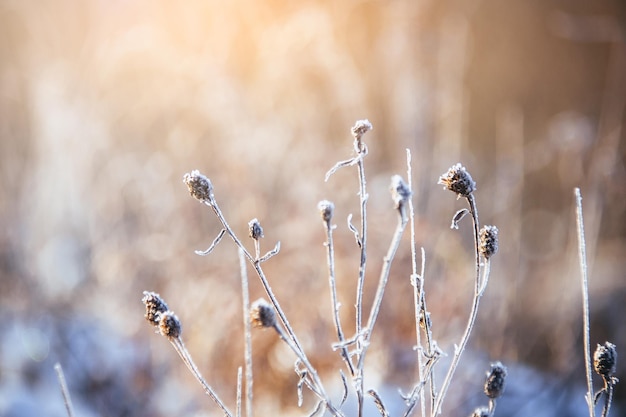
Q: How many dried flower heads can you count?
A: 13